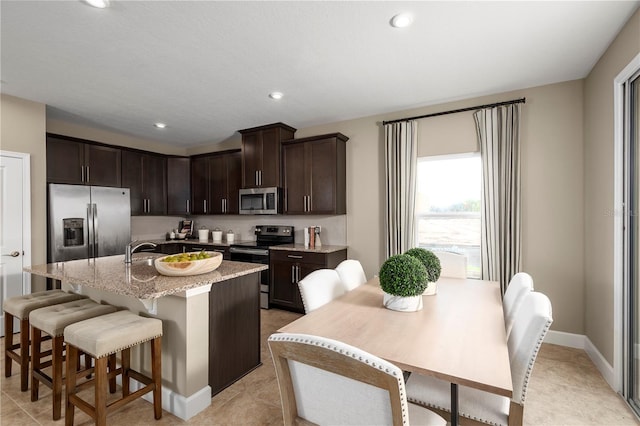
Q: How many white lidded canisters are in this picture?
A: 3